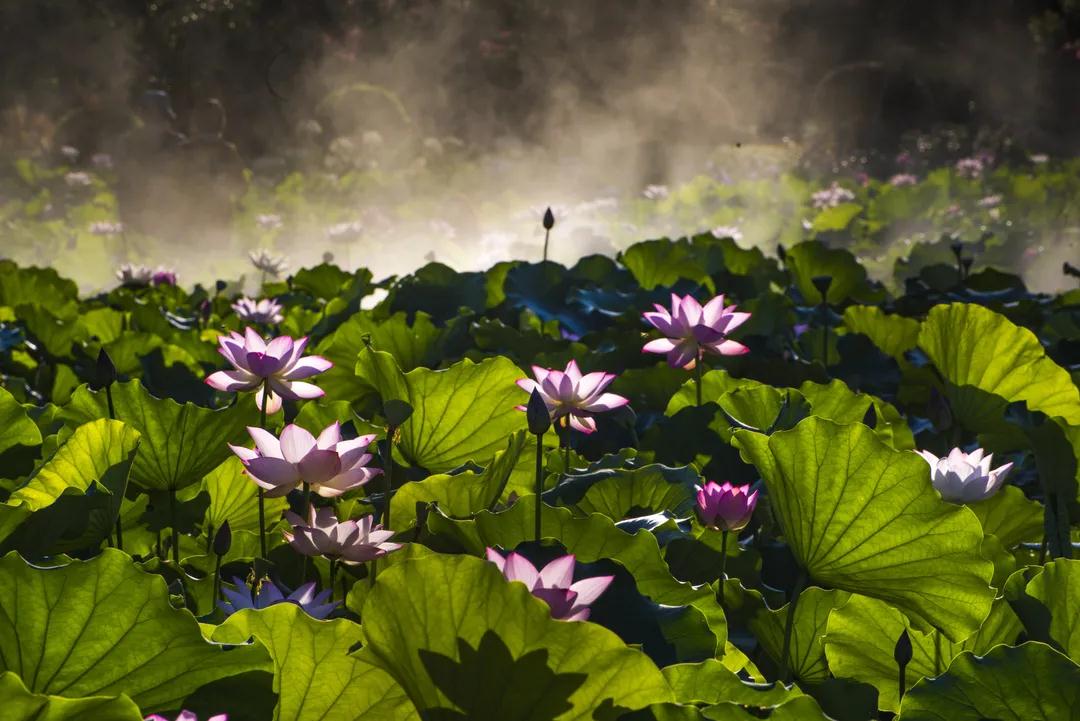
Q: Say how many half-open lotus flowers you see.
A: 1